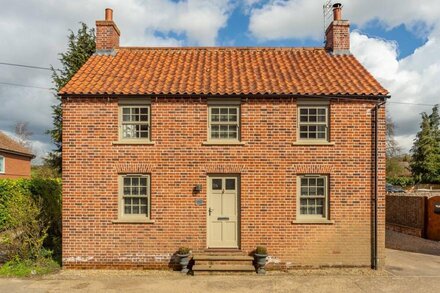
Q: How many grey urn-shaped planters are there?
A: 2